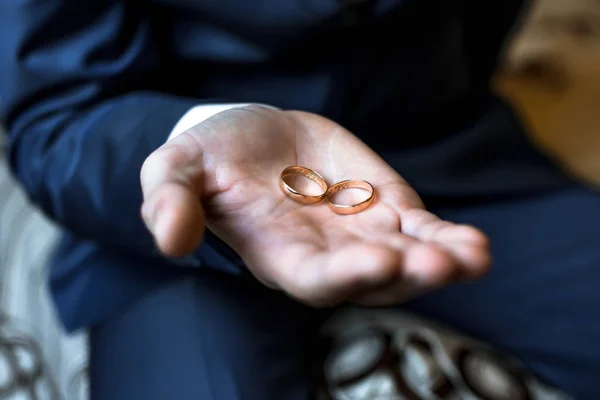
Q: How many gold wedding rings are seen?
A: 2